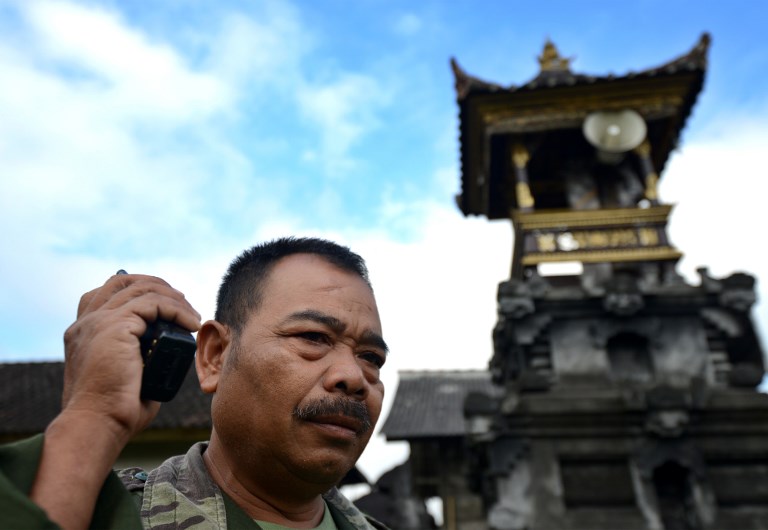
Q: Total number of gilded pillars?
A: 2